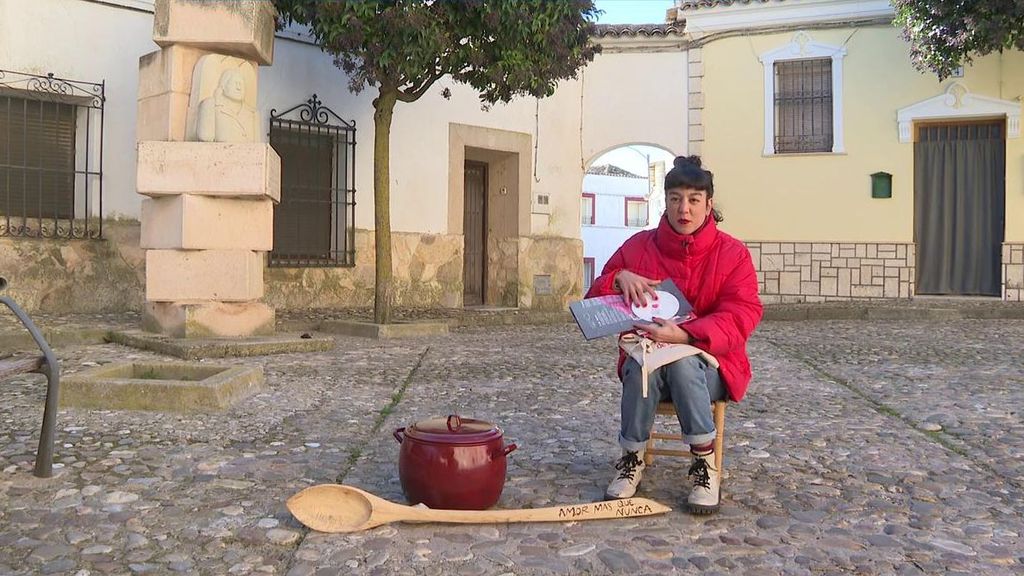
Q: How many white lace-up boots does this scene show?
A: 2